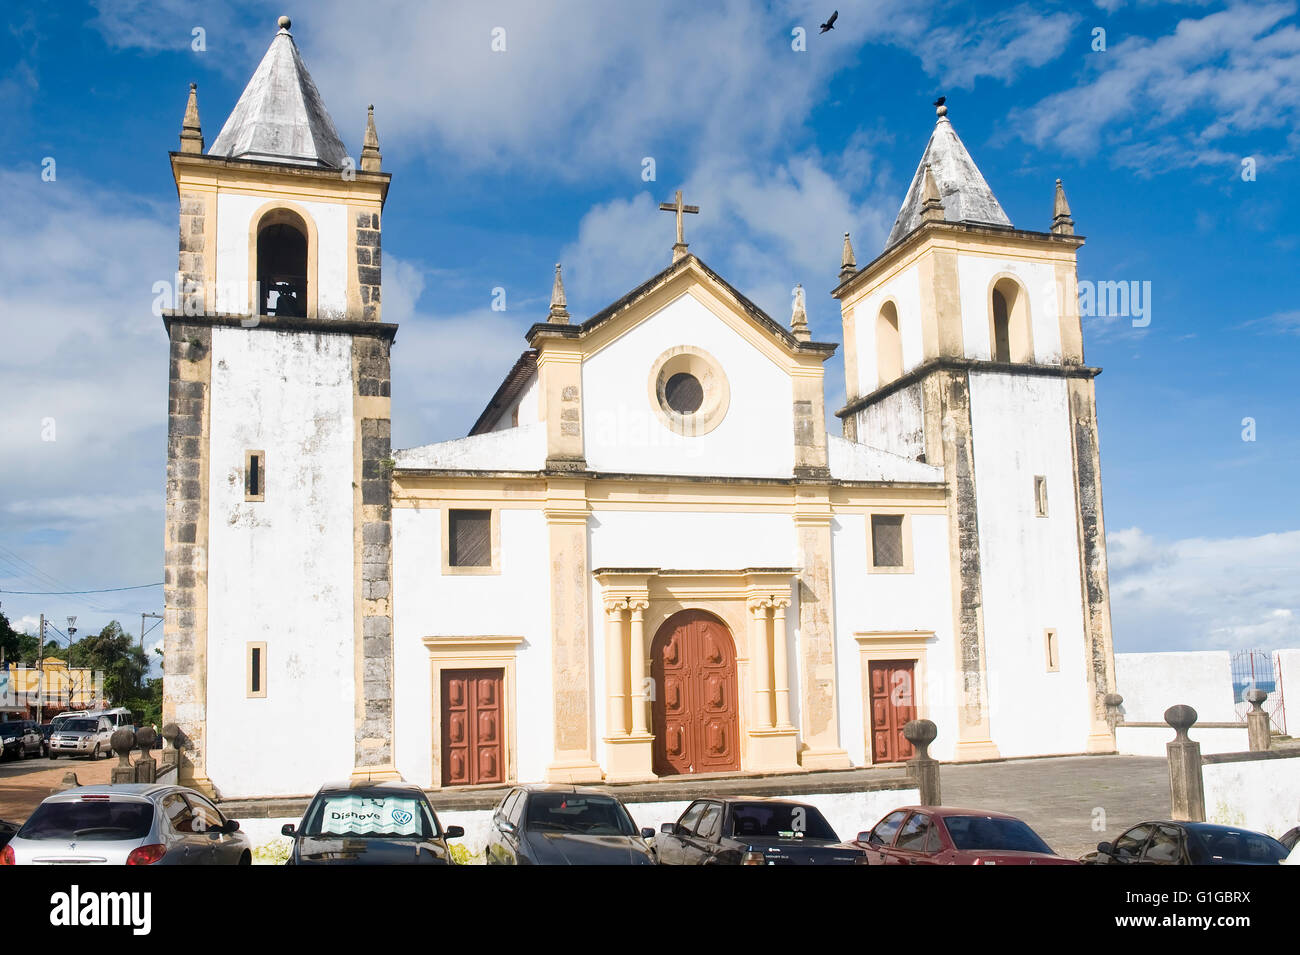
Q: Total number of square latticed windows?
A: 2